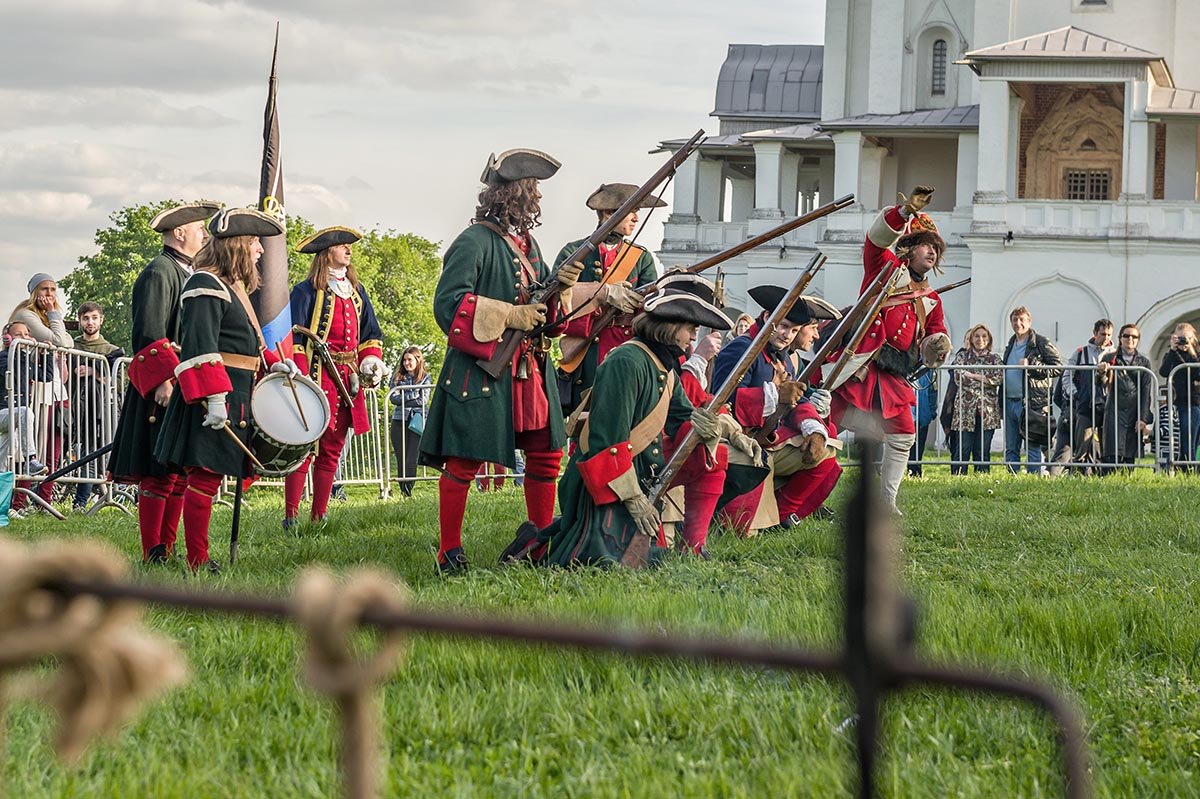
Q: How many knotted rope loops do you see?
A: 2